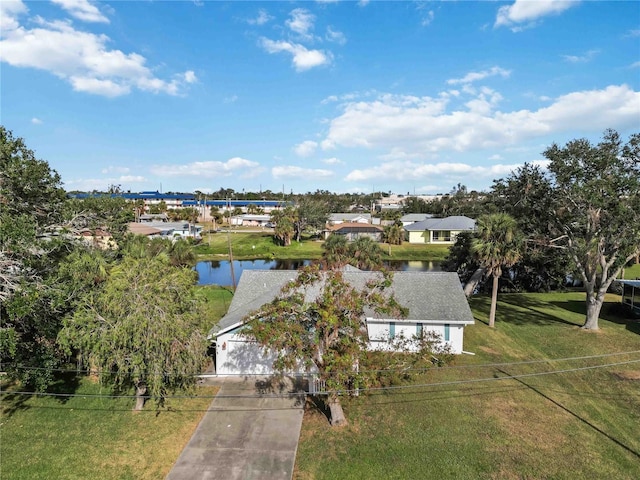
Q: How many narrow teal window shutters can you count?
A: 3